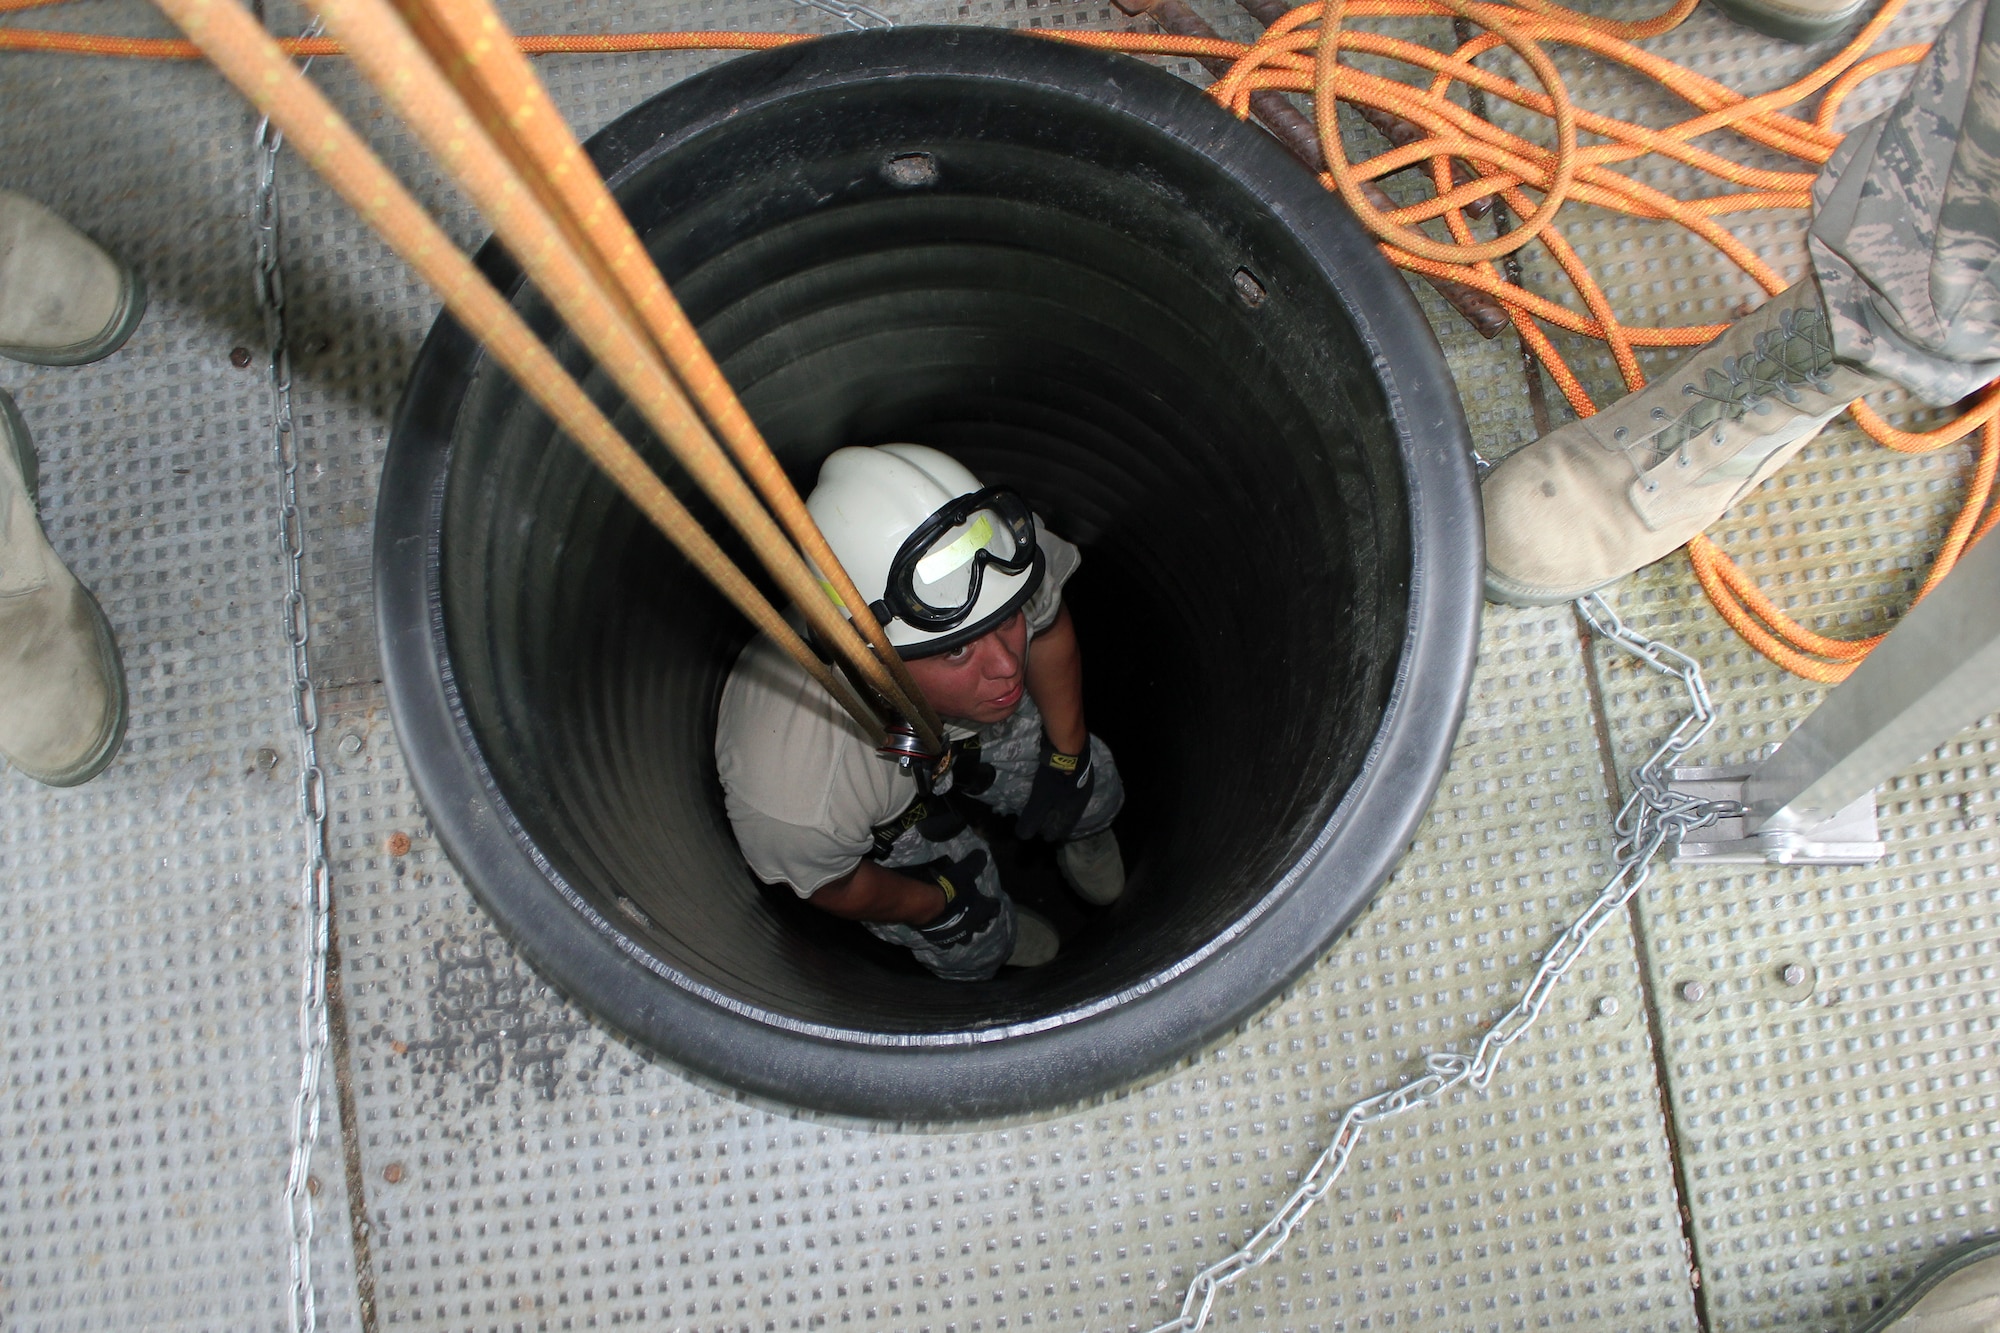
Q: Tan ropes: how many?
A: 3